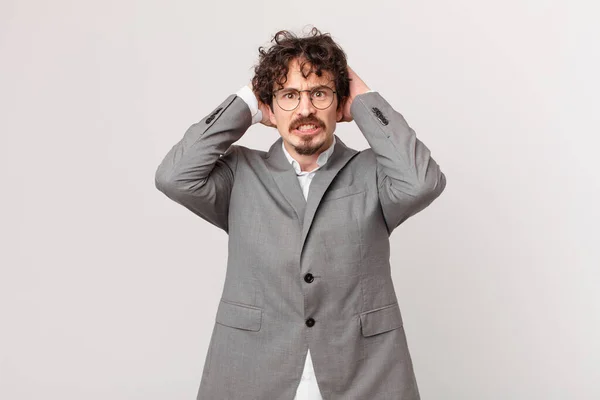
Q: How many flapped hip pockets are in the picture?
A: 2